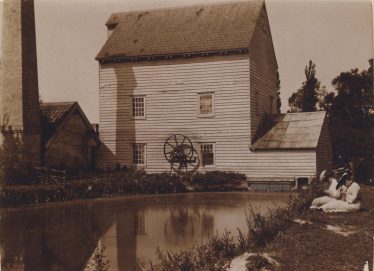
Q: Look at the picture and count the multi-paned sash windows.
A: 4